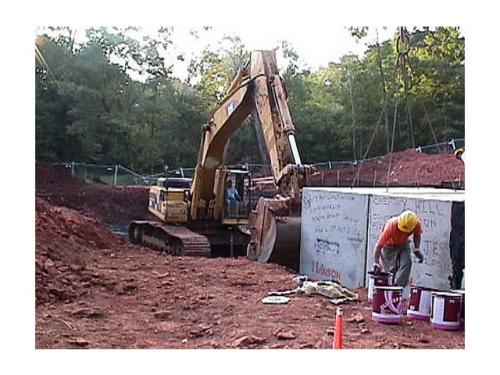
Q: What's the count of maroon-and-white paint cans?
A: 5